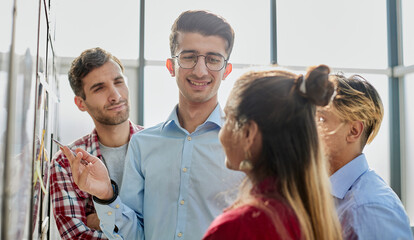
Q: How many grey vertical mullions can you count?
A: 3